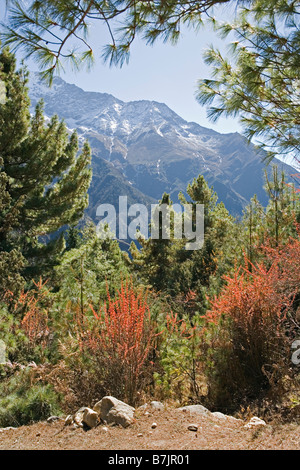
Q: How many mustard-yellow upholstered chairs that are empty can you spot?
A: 0